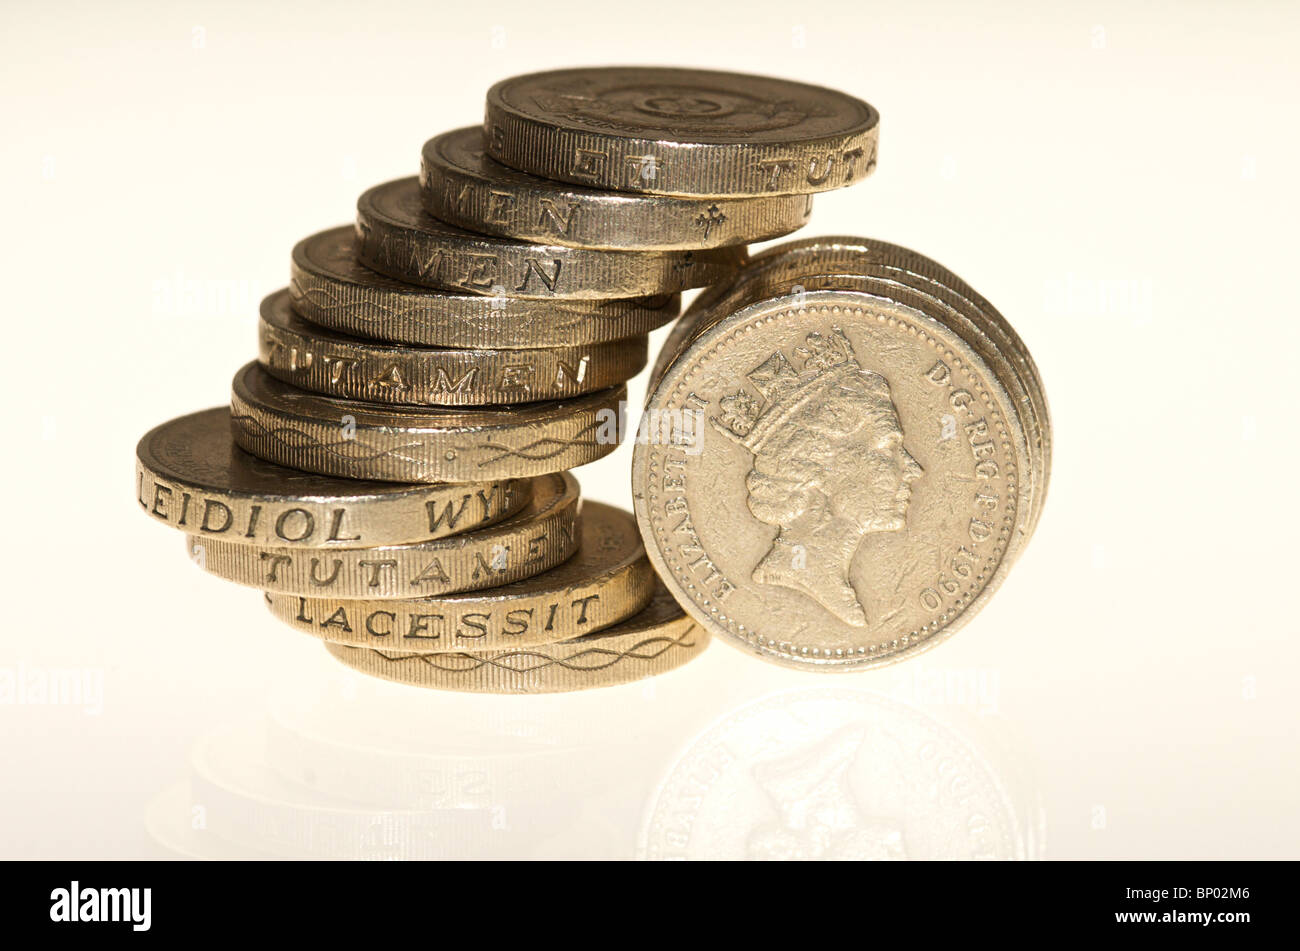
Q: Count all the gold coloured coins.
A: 14